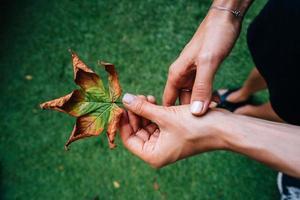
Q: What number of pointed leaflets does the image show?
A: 5